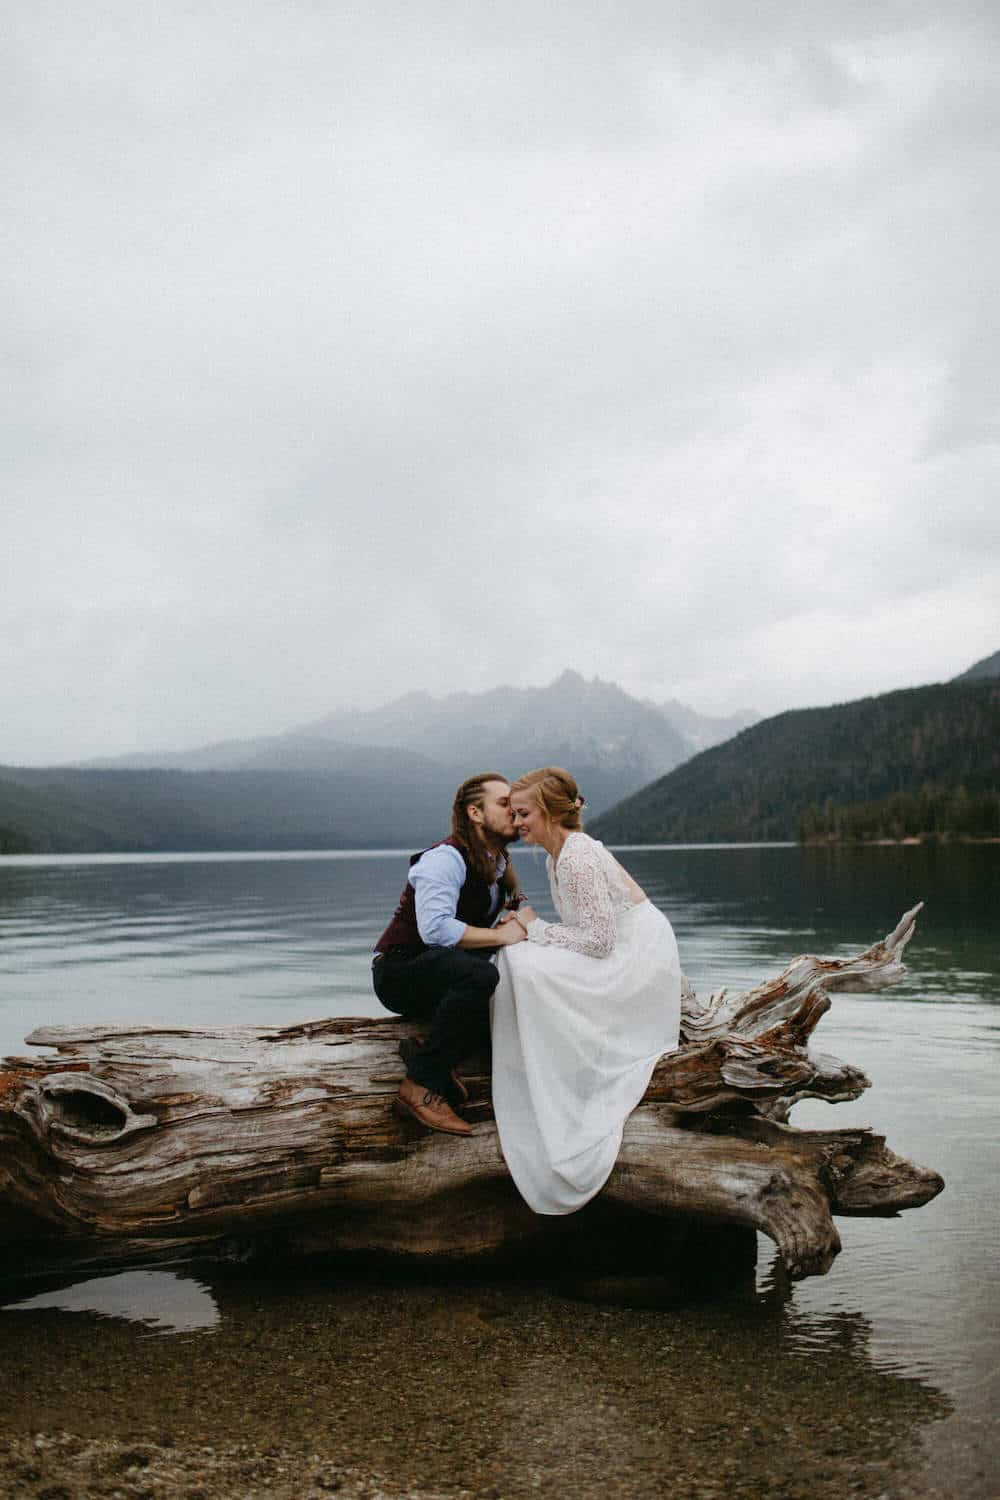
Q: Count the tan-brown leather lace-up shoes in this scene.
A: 2